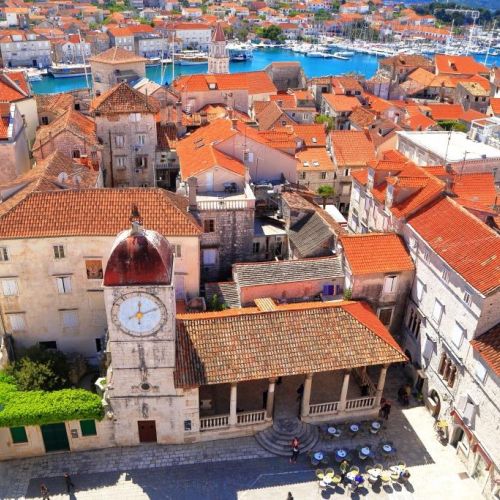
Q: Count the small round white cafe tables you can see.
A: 11